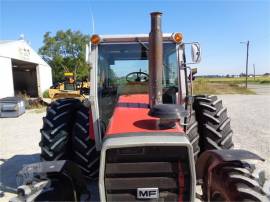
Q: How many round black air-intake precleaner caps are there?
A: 1